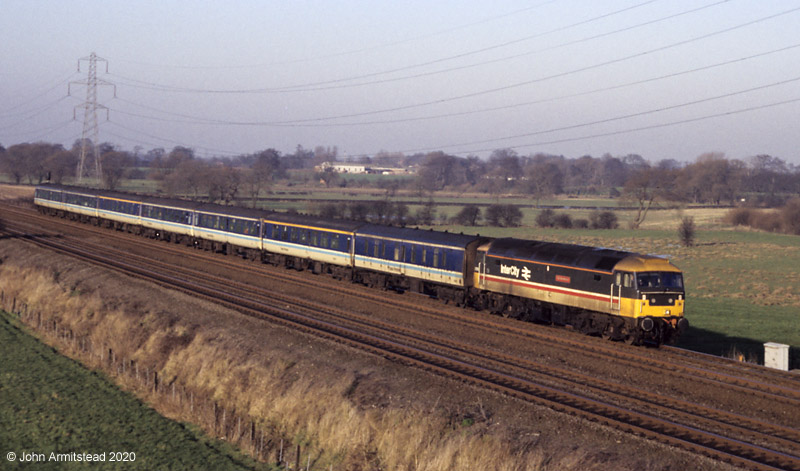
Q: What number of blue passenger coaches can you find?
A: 7